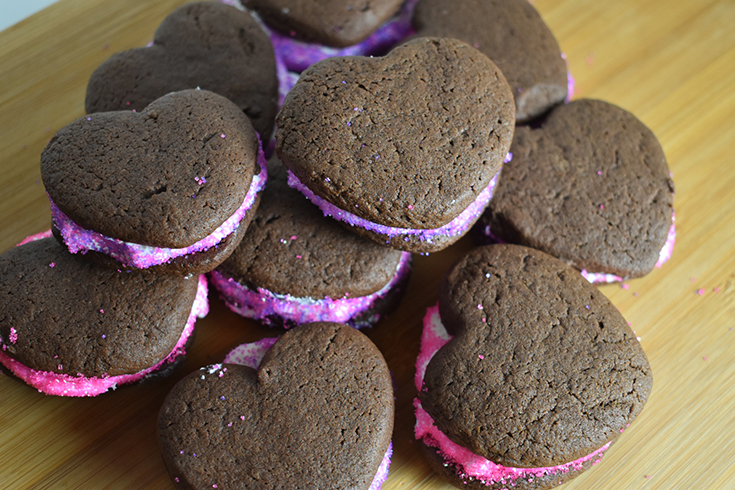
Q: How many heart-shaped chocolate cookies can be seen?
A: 10